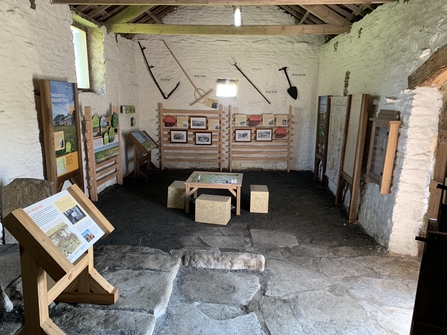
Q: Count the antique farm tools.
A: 4